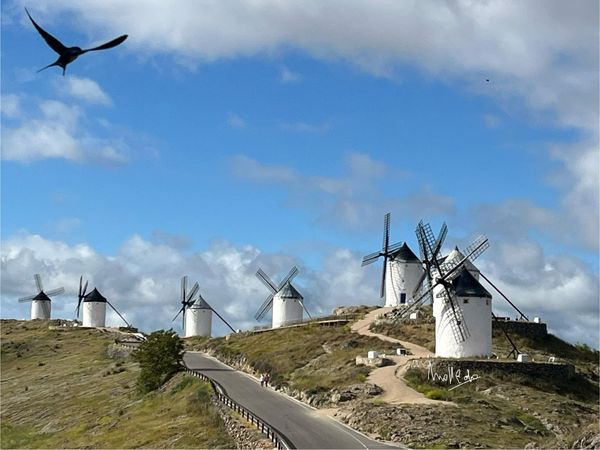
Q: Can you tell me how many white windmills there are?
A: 7